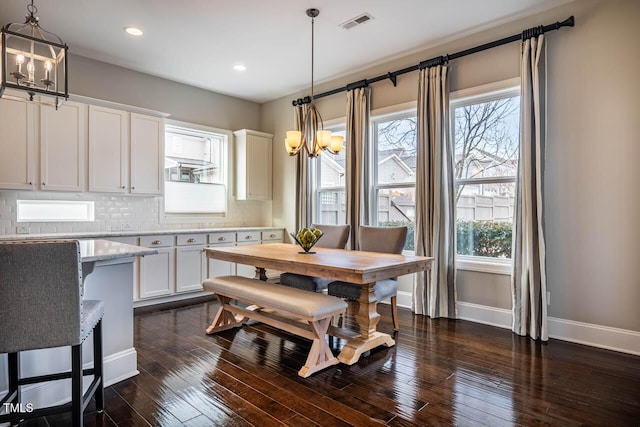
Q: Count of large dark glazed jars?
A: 0